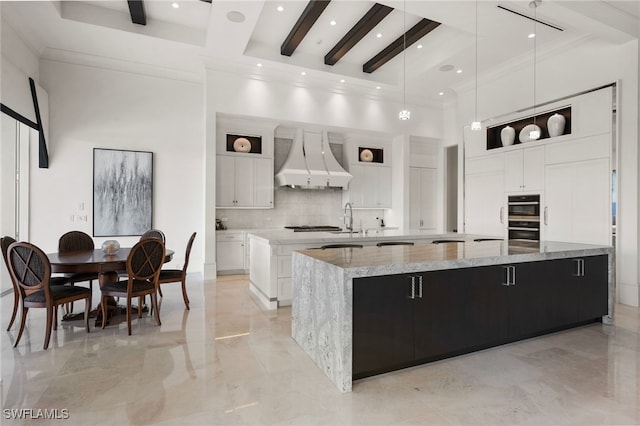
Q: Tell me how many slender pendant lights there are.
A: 3